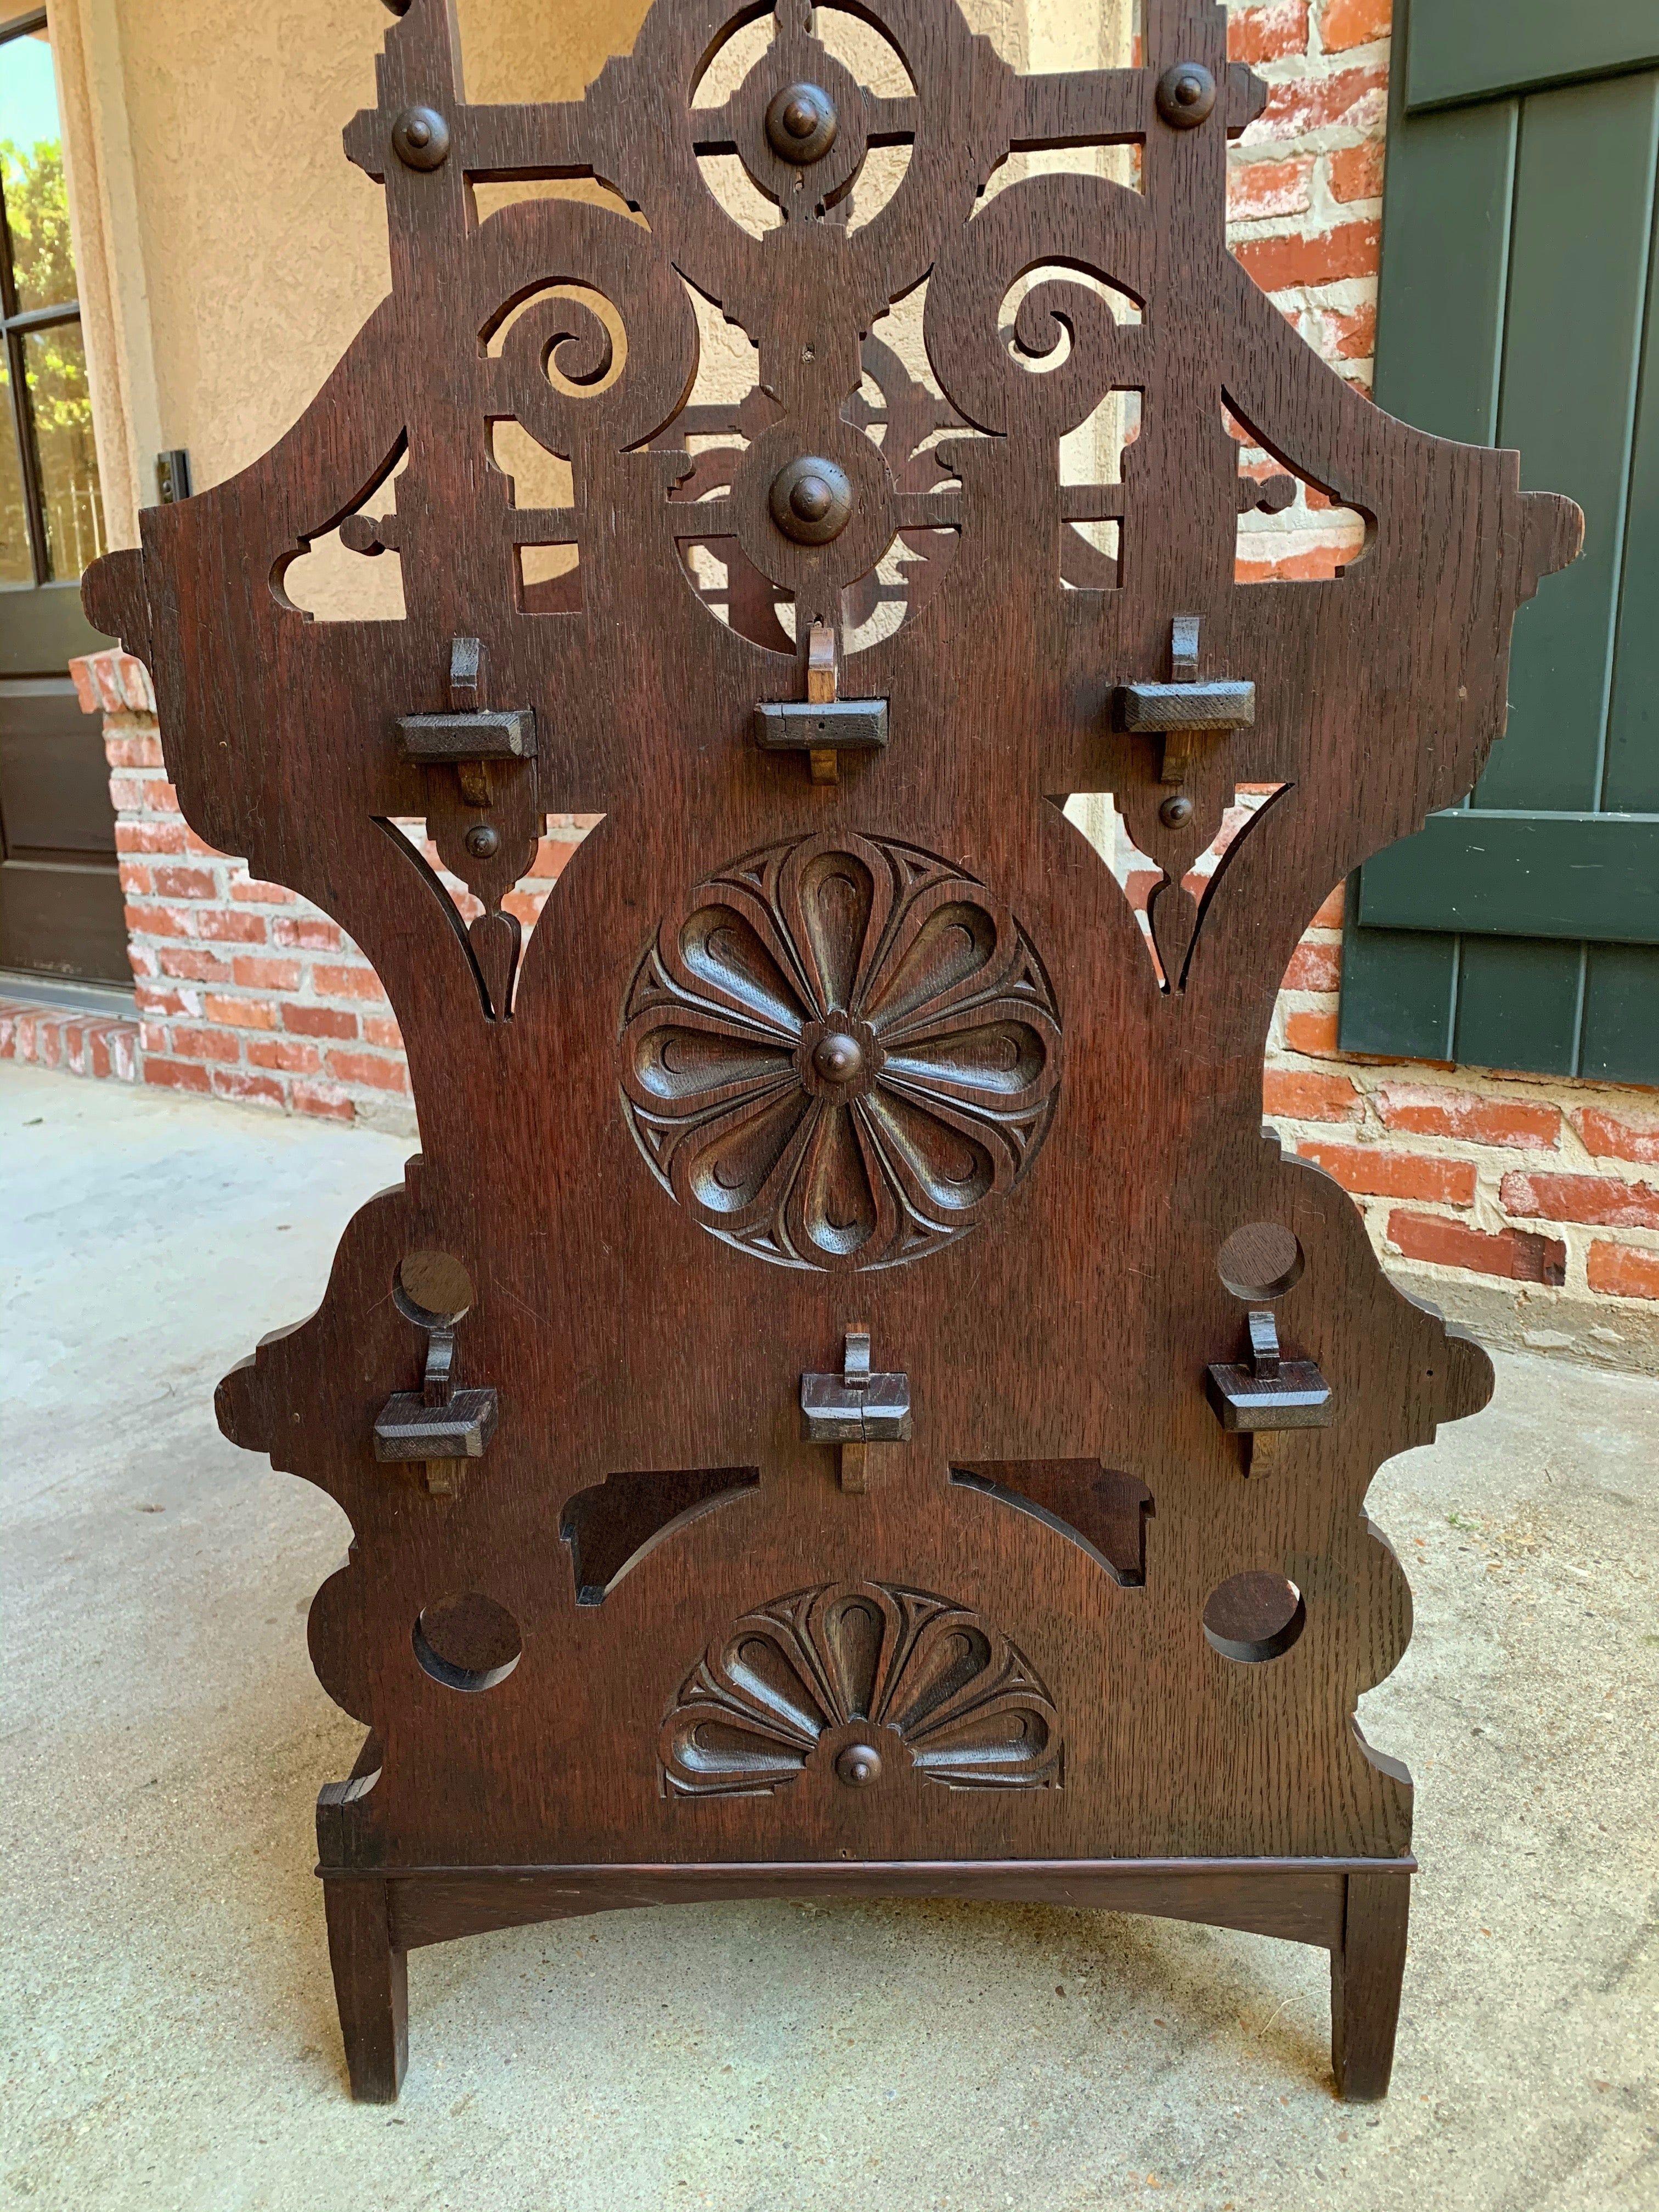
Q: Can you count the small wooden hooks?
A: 6